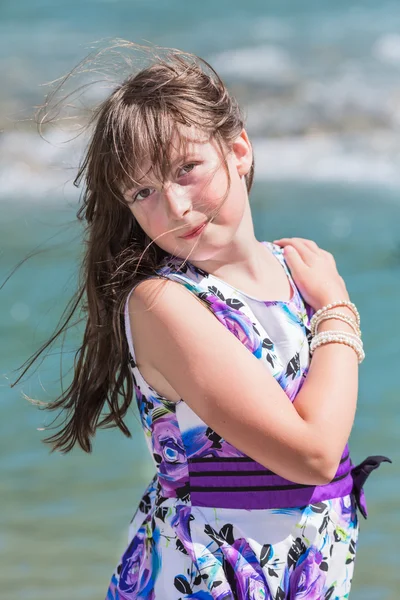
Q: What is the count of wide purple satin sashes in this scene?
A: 1